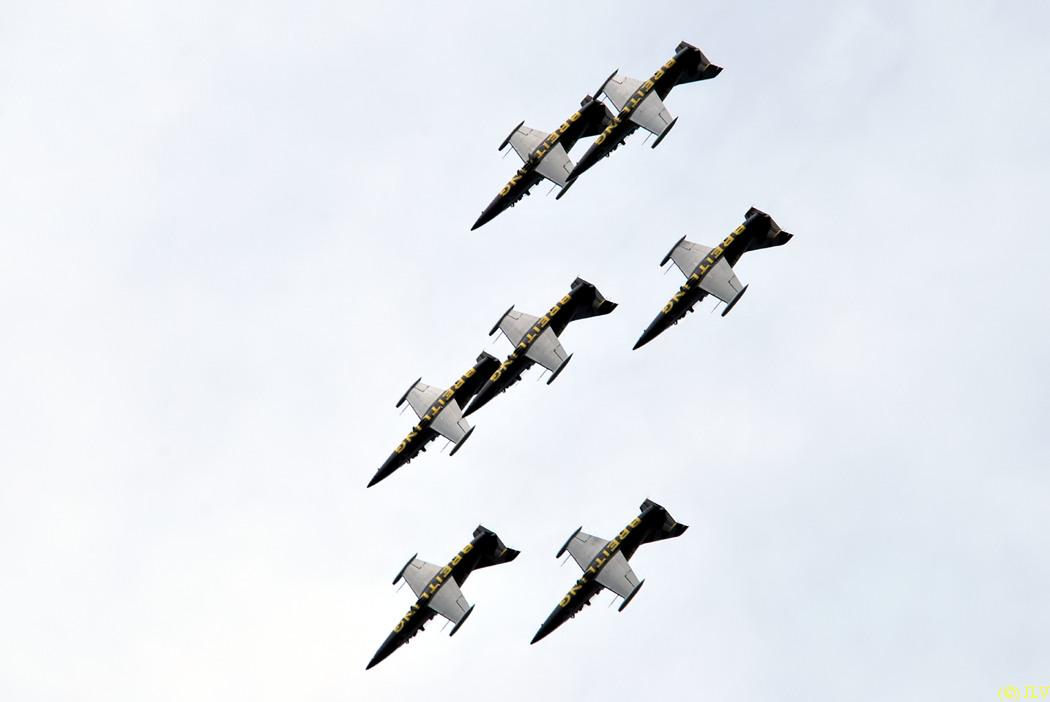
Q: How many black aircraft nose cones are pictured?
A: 7